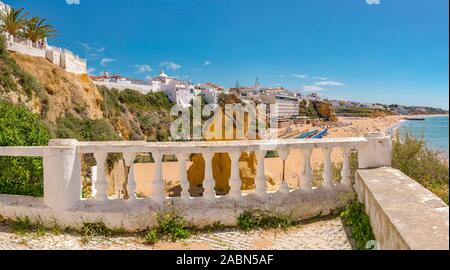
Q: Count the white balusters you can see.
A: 11